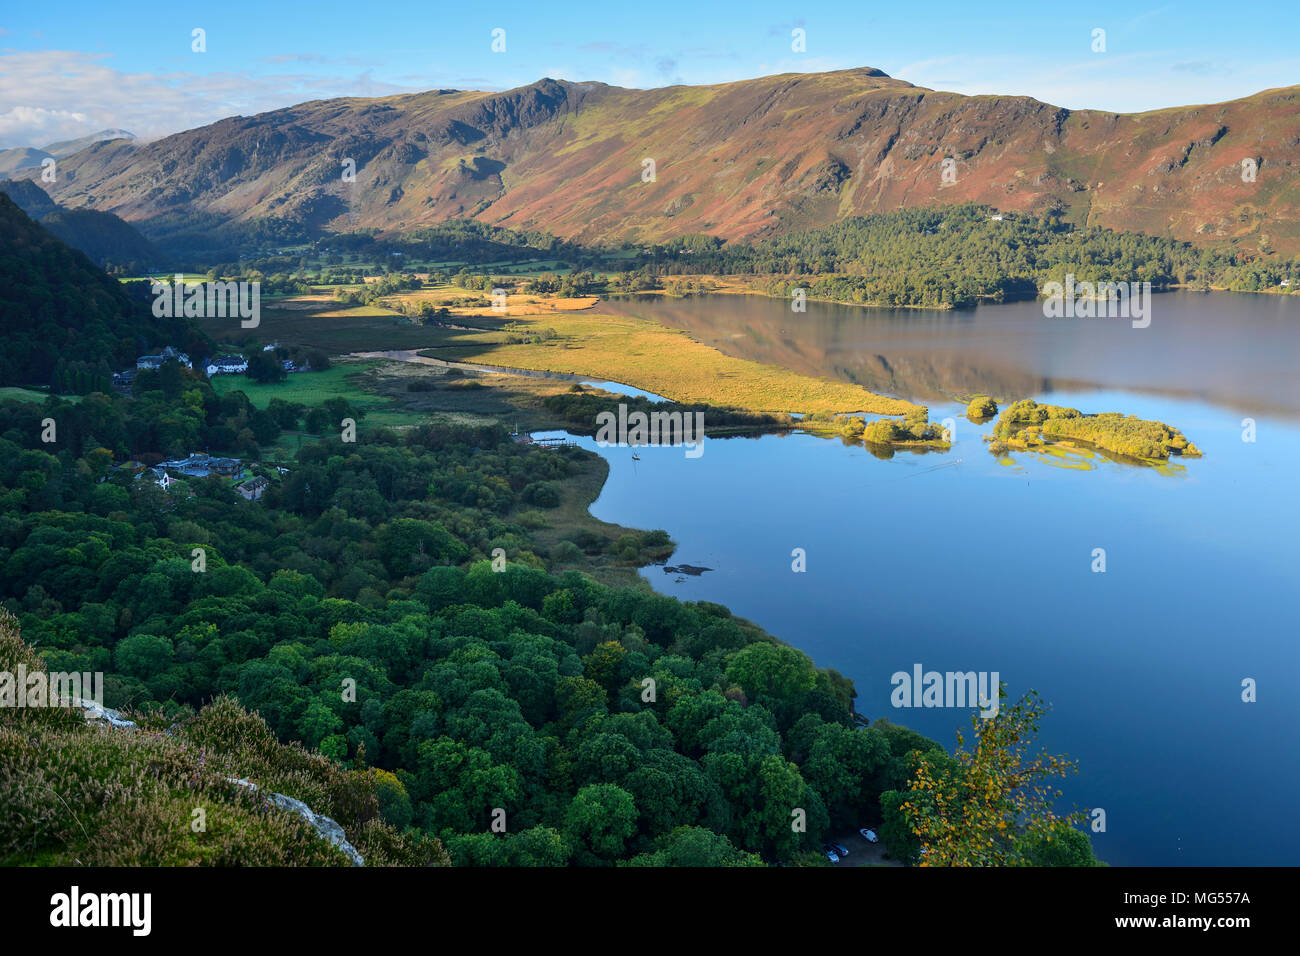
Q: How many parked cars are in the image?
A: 3